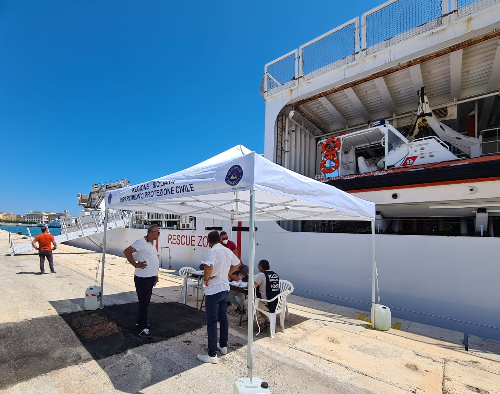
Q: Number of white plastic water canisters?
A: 3